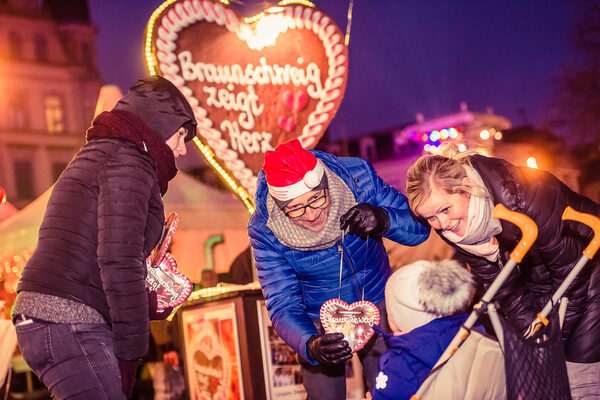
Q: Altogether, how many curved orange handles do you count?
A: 2